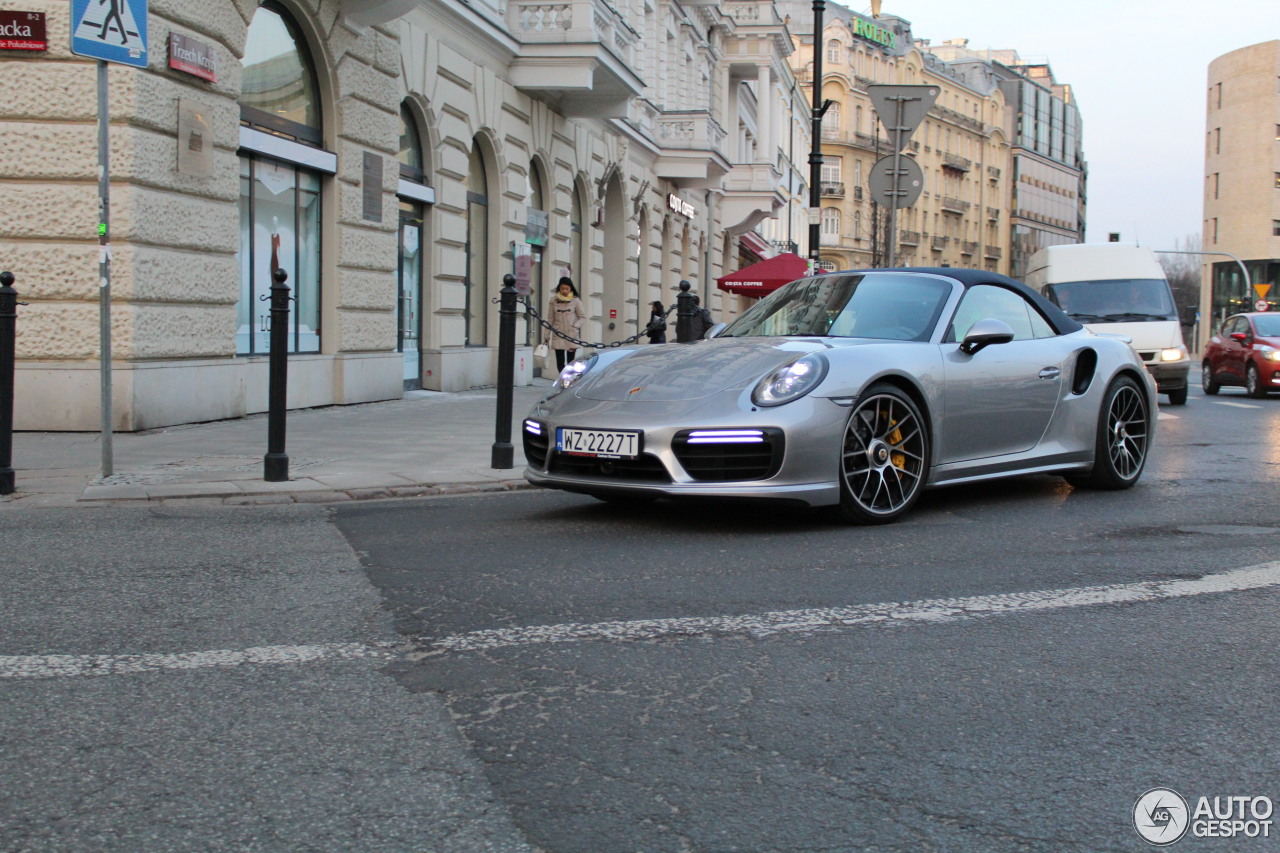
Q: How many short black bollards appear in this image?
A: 4